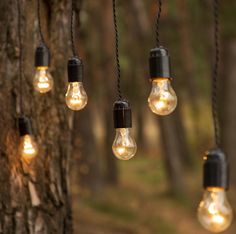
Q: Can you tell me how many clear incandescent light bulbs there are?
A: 6